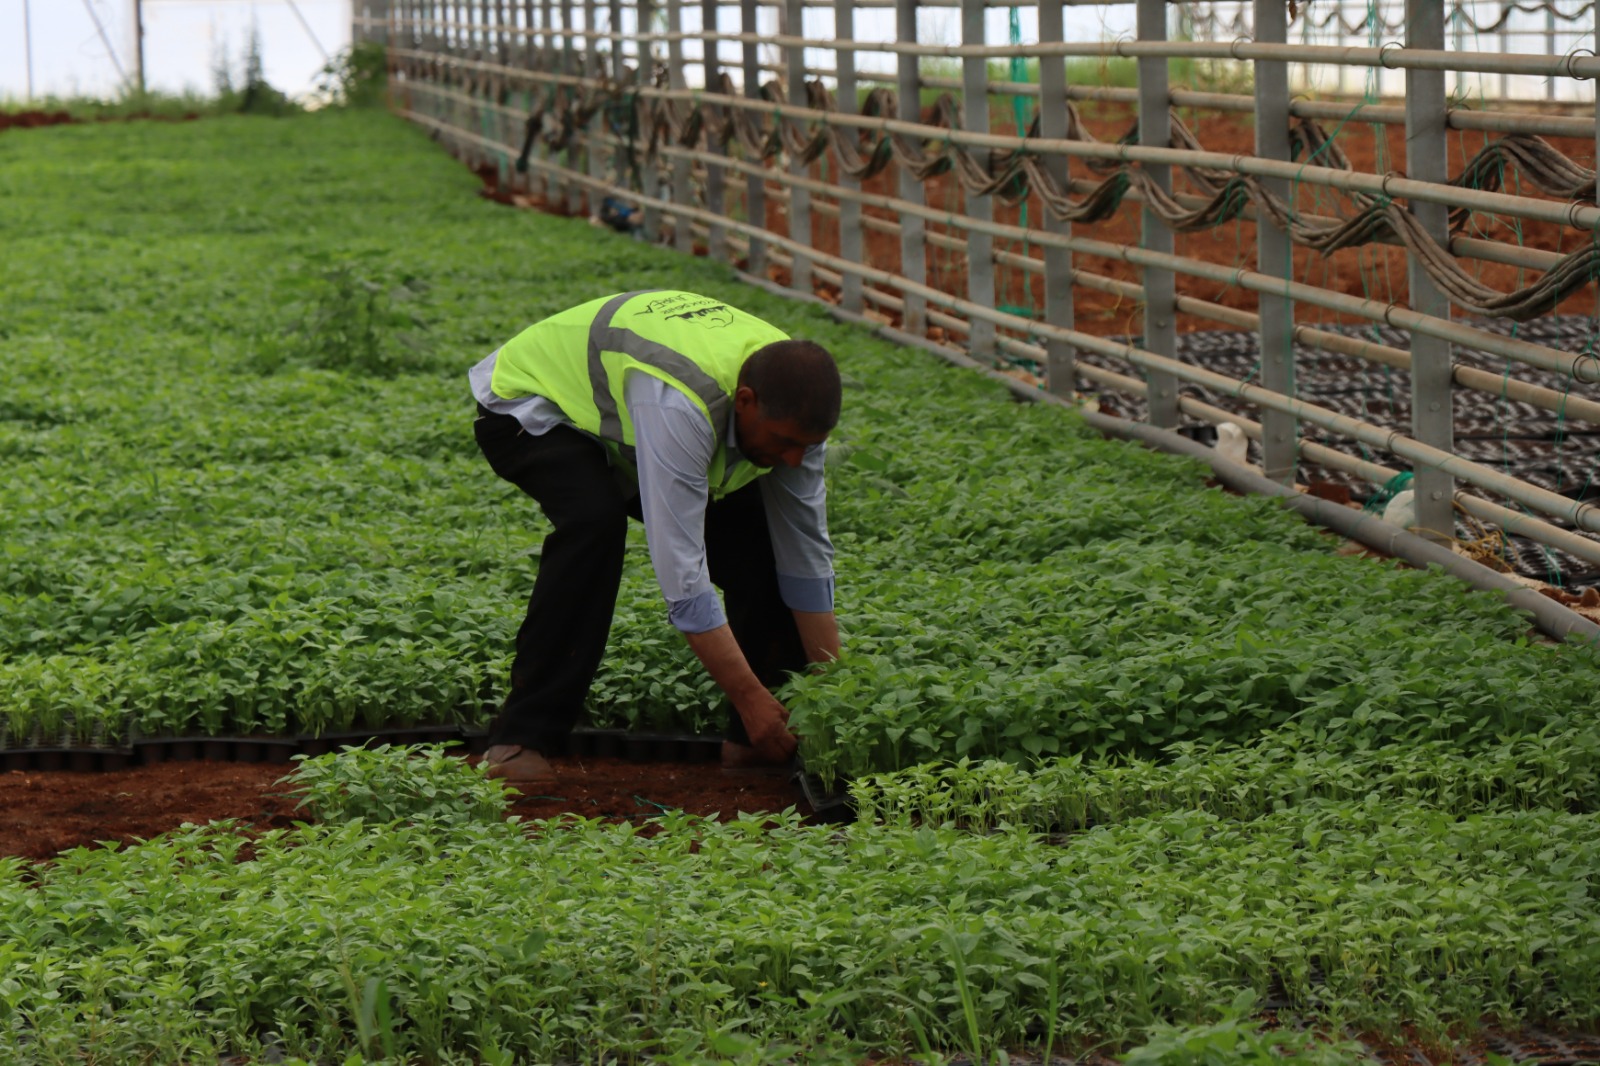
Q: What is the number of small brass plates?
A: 0